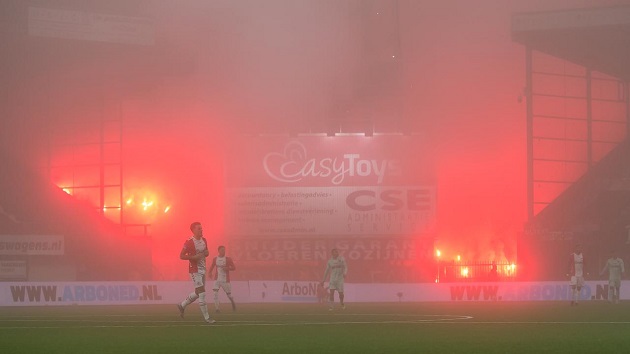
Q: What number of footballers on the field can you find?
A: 5